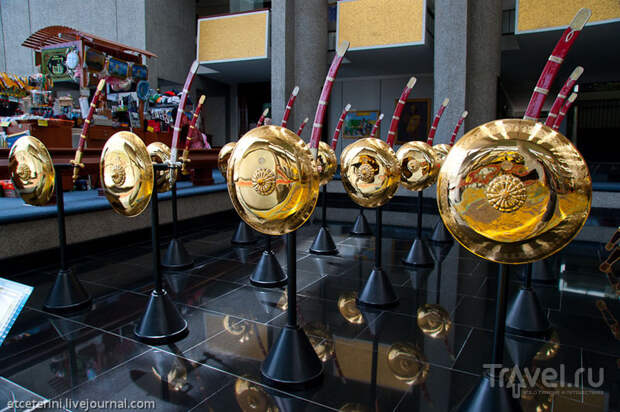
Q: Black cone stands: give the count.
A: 14